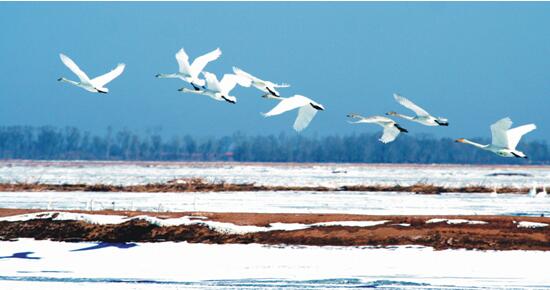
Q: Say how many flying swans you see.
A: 8